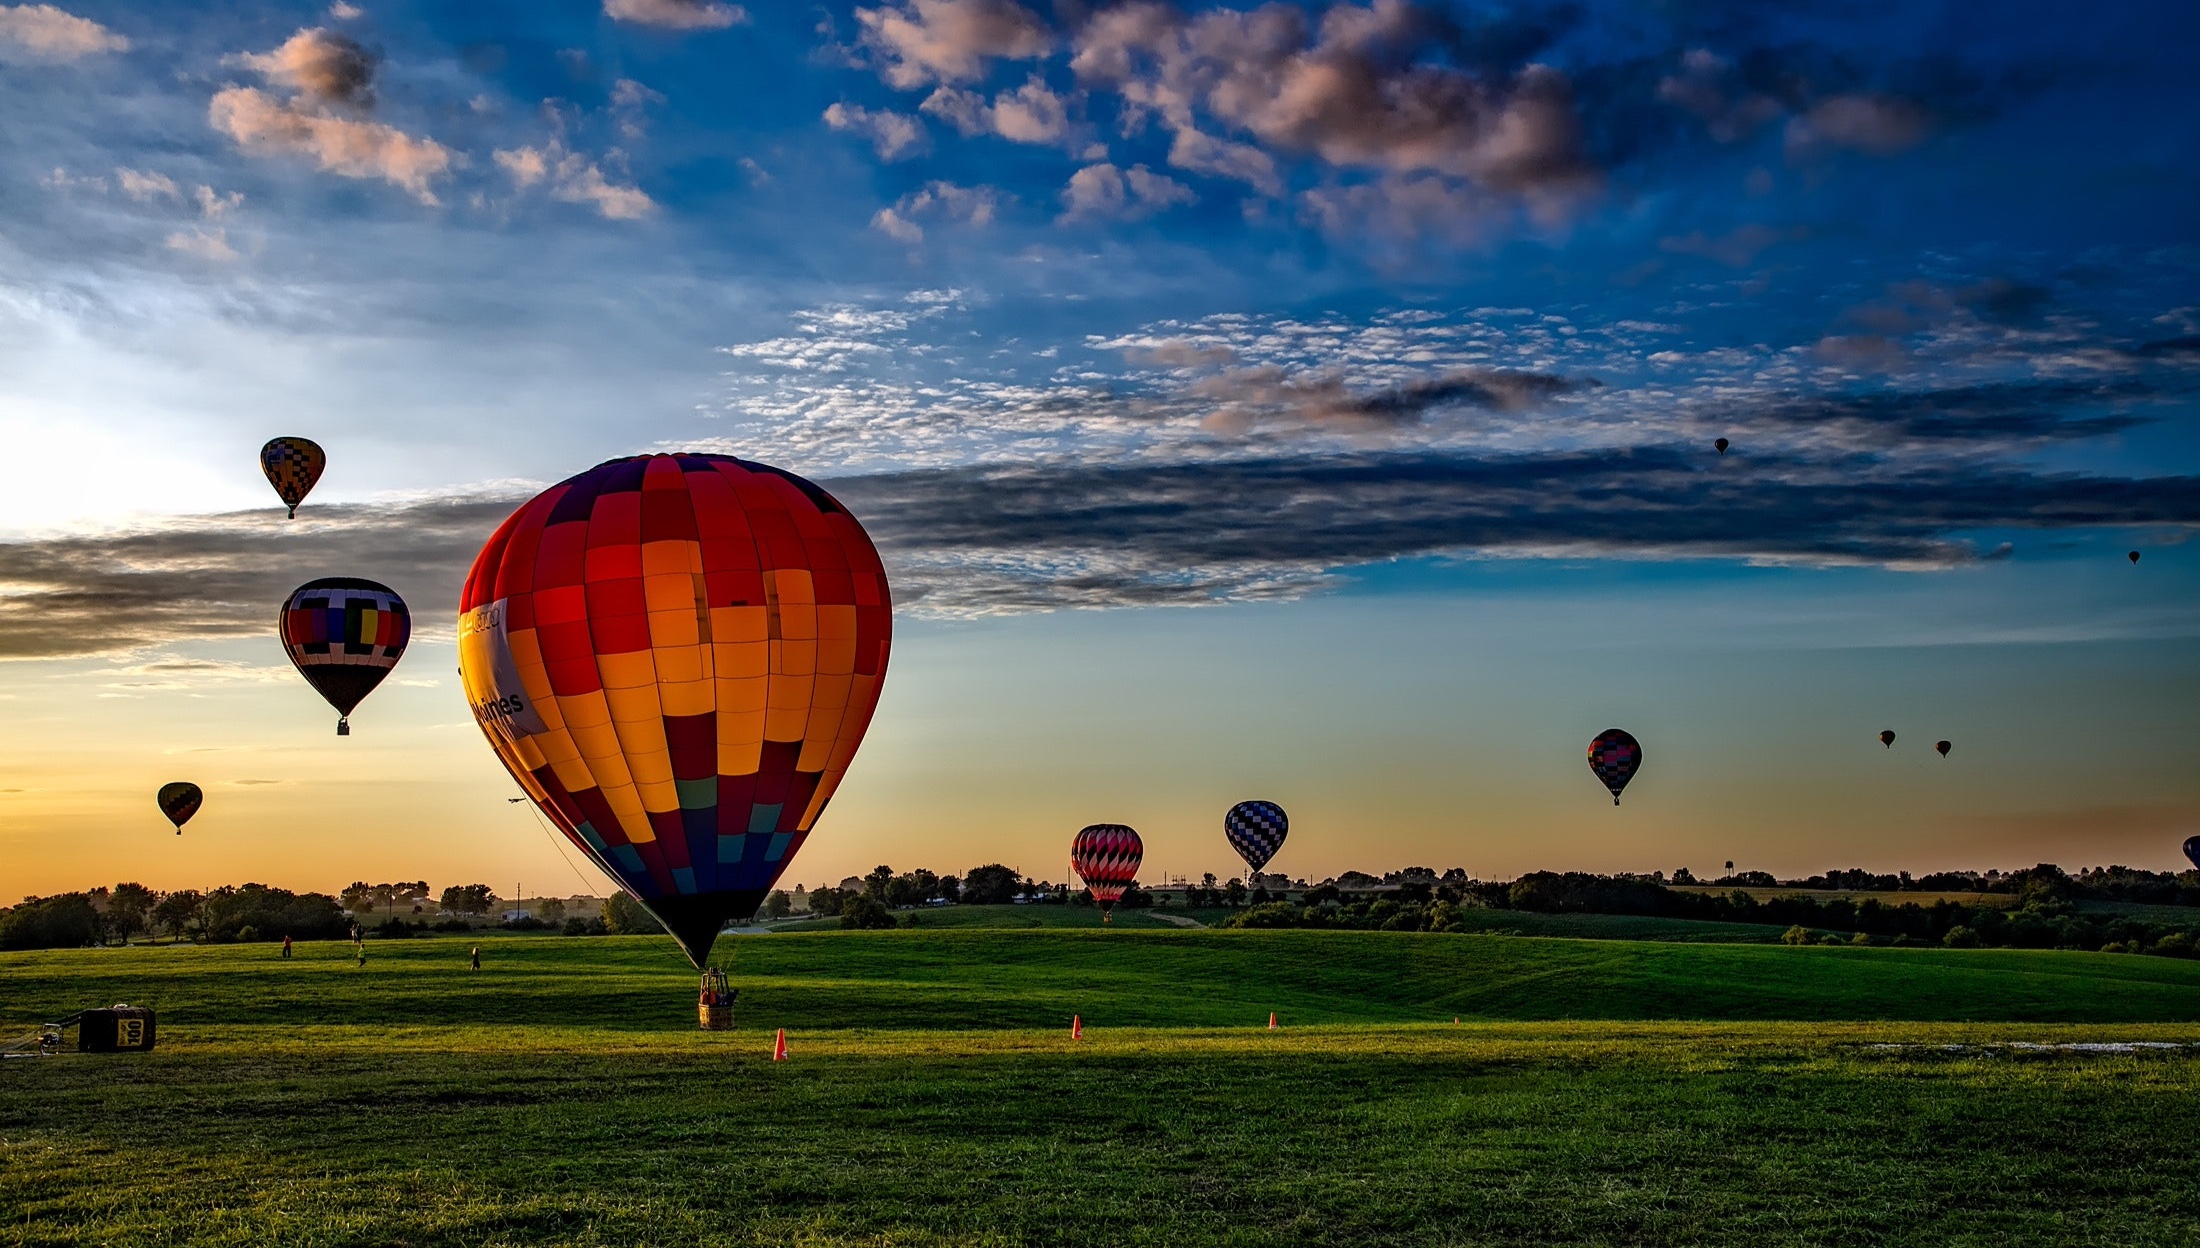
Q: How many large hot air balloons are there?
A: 1